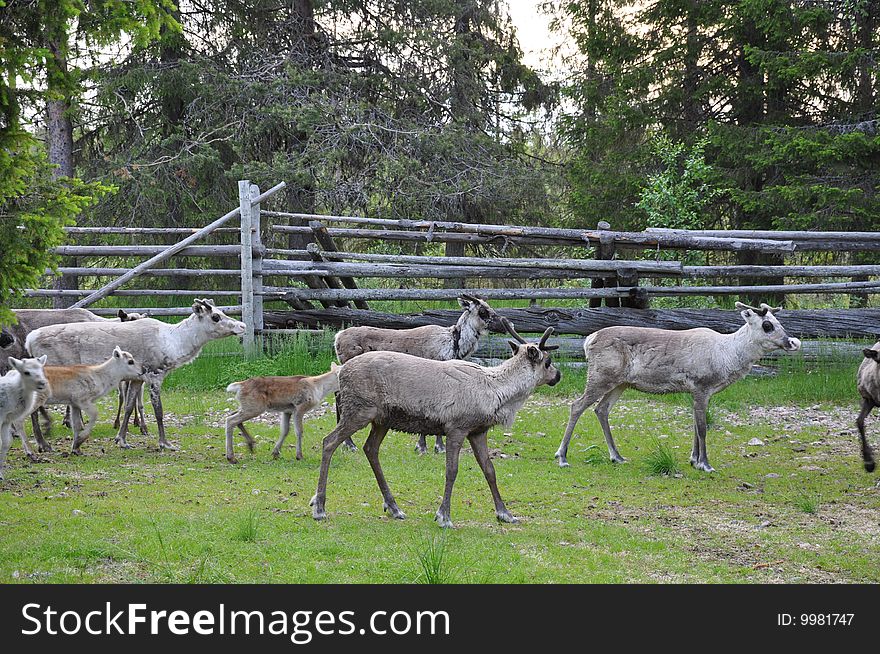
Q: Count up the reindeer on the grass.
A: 9